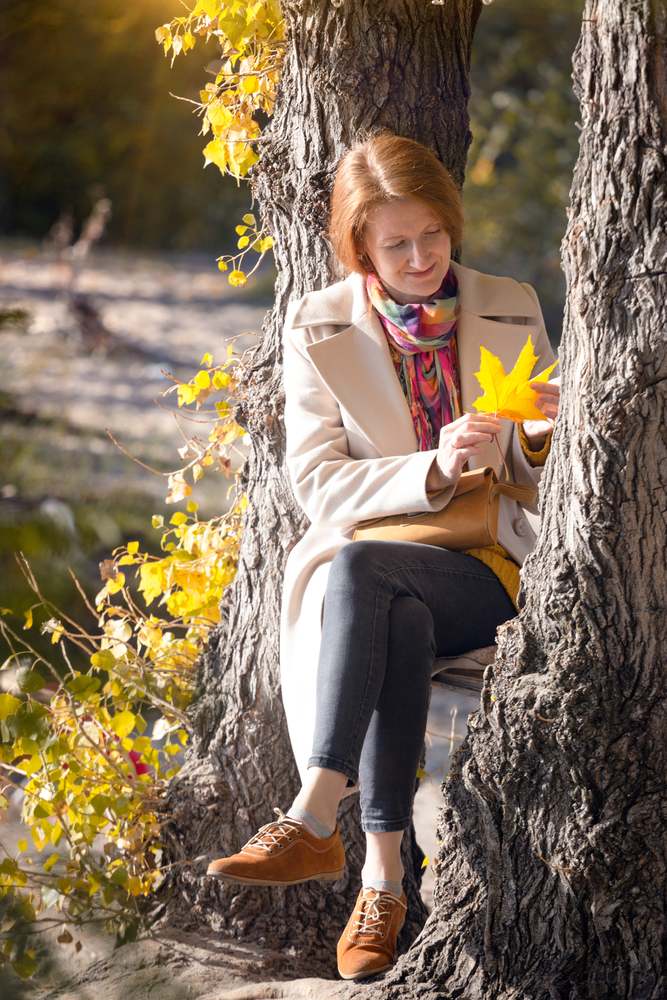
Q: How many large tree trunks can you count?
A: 2